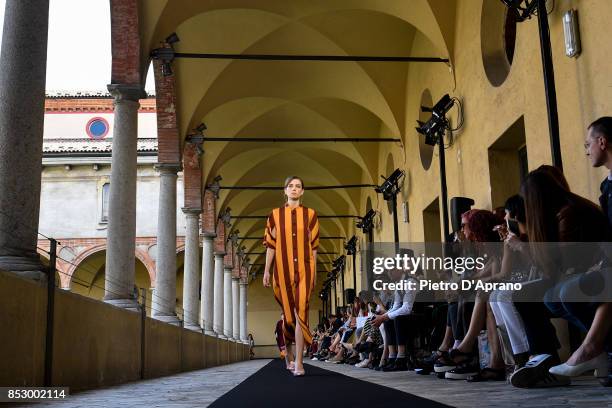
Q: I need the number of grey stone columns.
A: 9